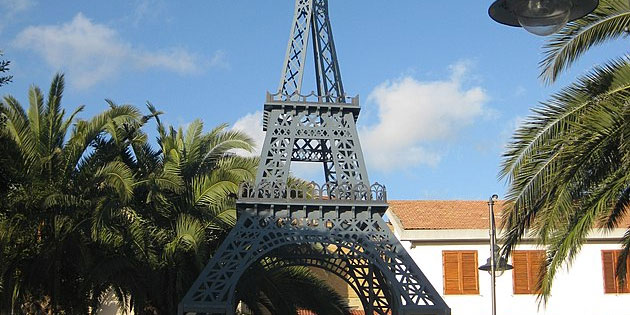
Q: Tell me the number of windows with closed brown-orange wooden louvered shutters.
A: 3